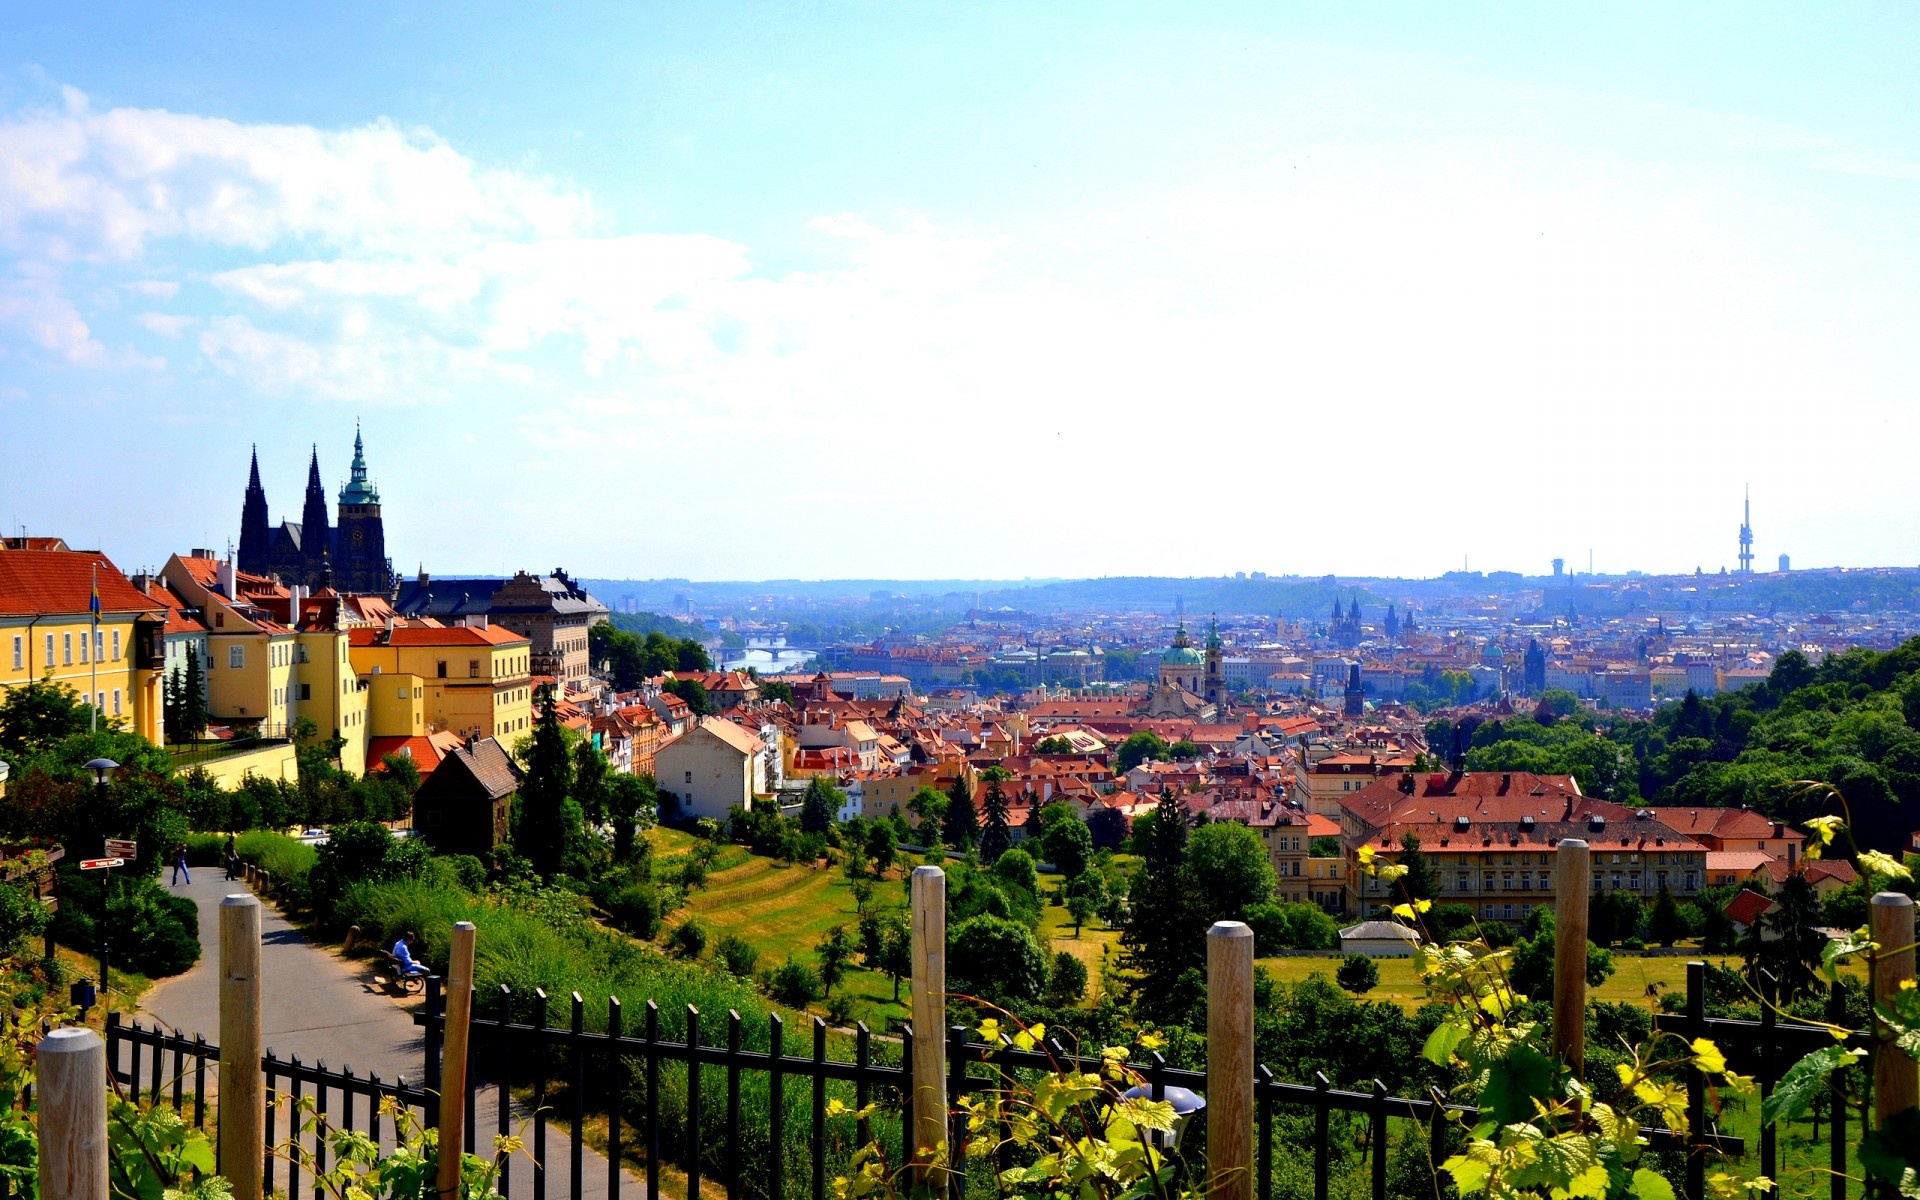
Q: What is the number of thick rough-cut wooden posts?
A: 7